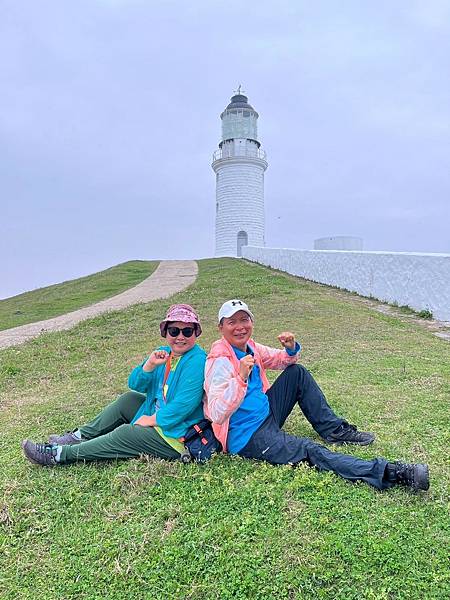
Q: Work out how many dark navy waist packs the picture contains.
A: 1